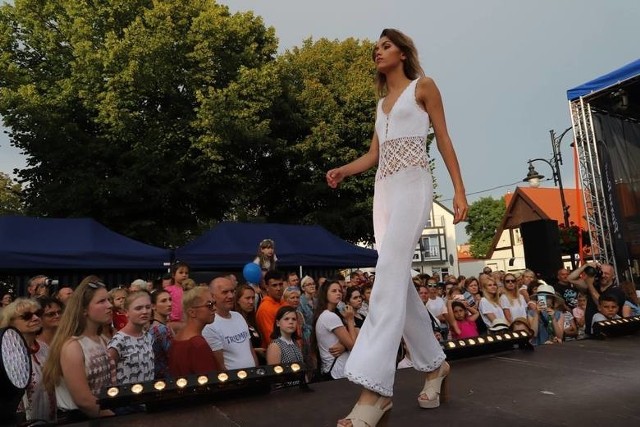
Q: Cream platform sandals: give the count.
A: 2